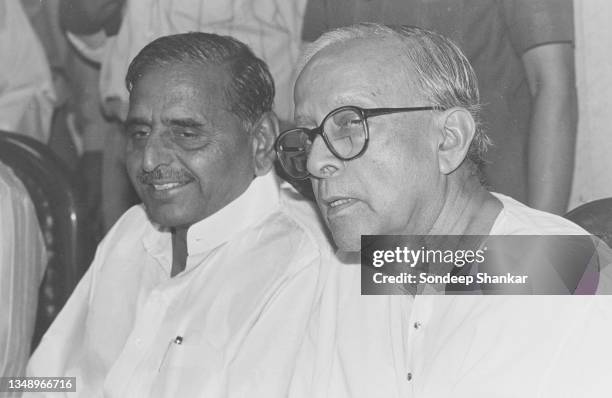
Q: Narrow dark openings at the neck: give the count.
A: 1